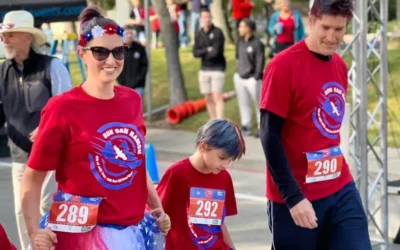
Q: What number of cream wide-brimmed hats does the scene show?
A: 1